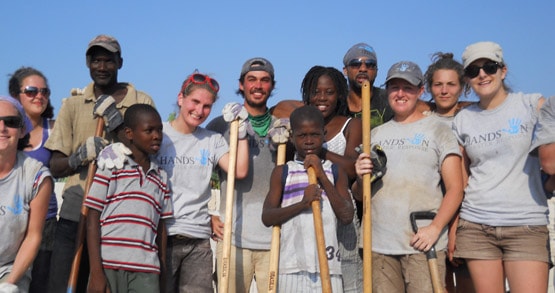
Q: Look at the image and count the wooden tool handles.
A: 6